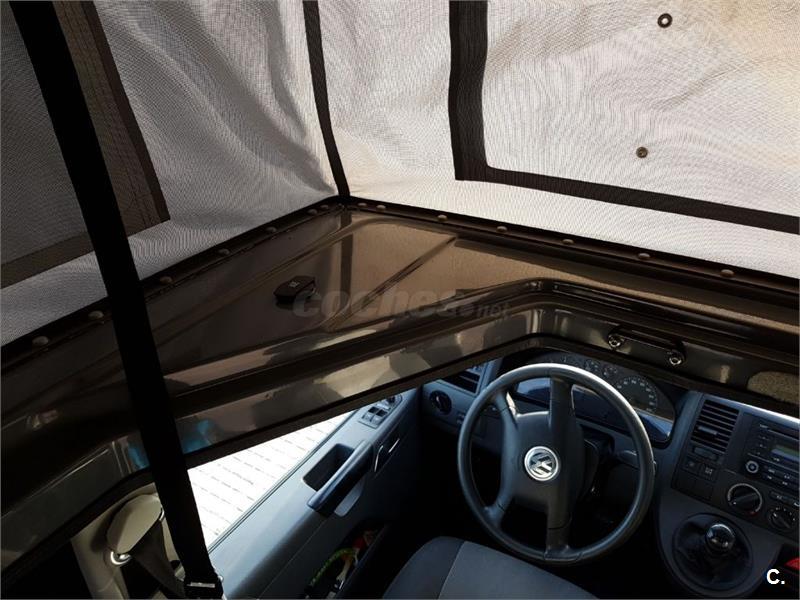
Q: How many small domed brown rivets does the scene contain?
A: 14